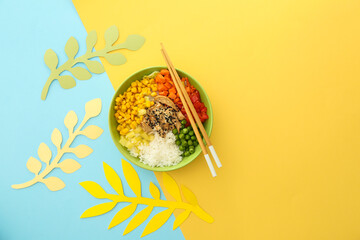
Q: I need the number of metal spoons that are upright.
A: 0